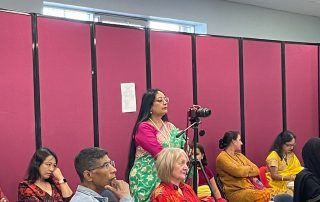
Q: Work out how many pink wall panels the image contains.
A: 7